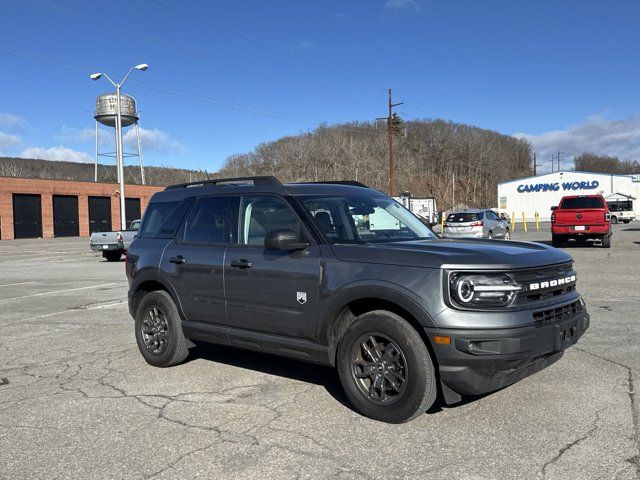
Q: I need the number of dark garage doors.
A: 4